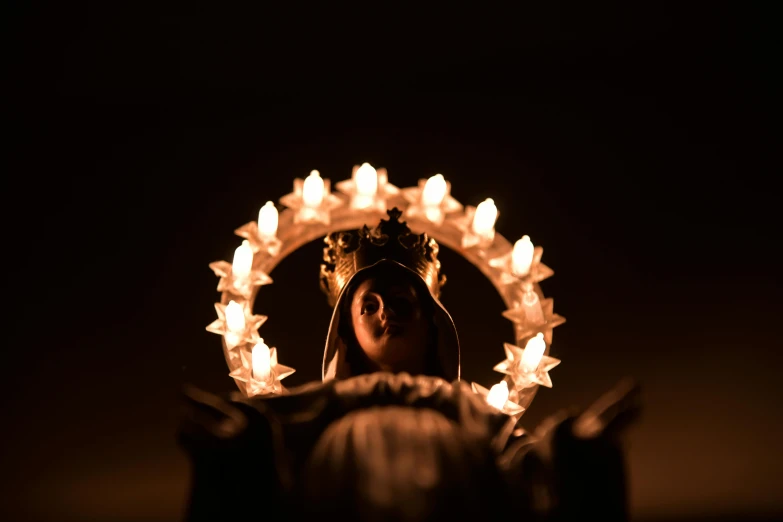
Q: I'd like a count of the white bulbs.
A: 11